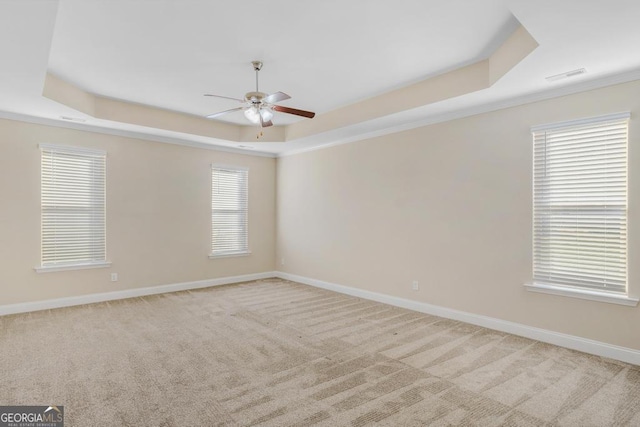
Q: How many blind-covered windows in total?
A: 3